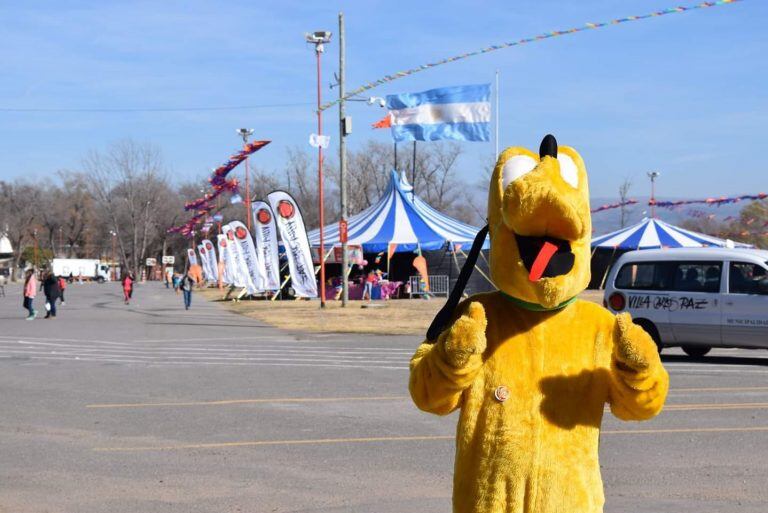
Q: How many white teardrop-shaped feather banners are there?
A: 8